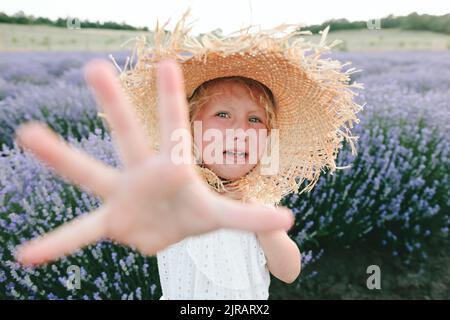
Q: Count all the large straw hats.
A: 1